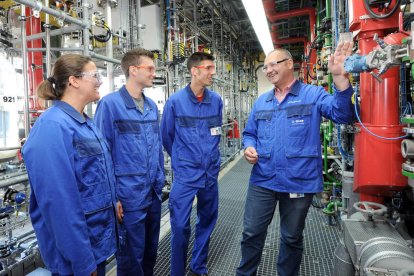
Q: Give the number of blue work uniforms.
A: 4